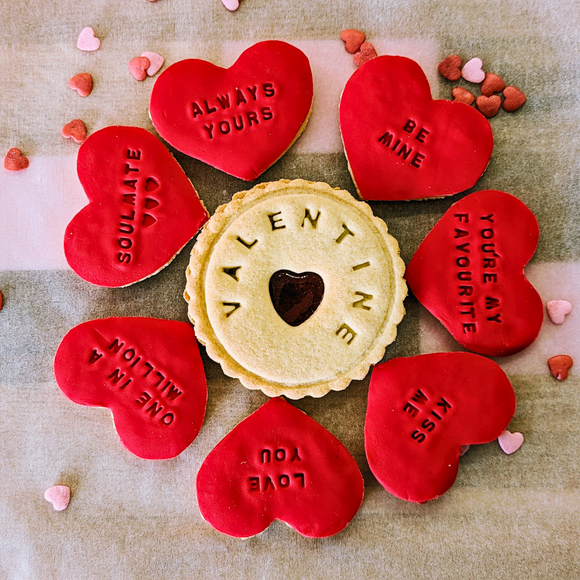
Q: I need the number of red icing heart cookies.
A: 7